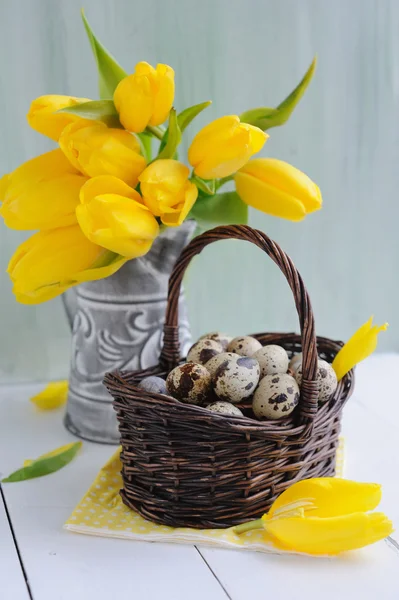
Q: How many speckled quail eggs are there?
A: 11